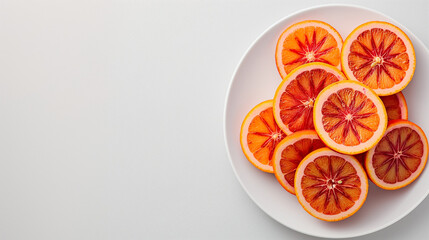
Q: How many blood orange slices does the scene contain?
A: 9